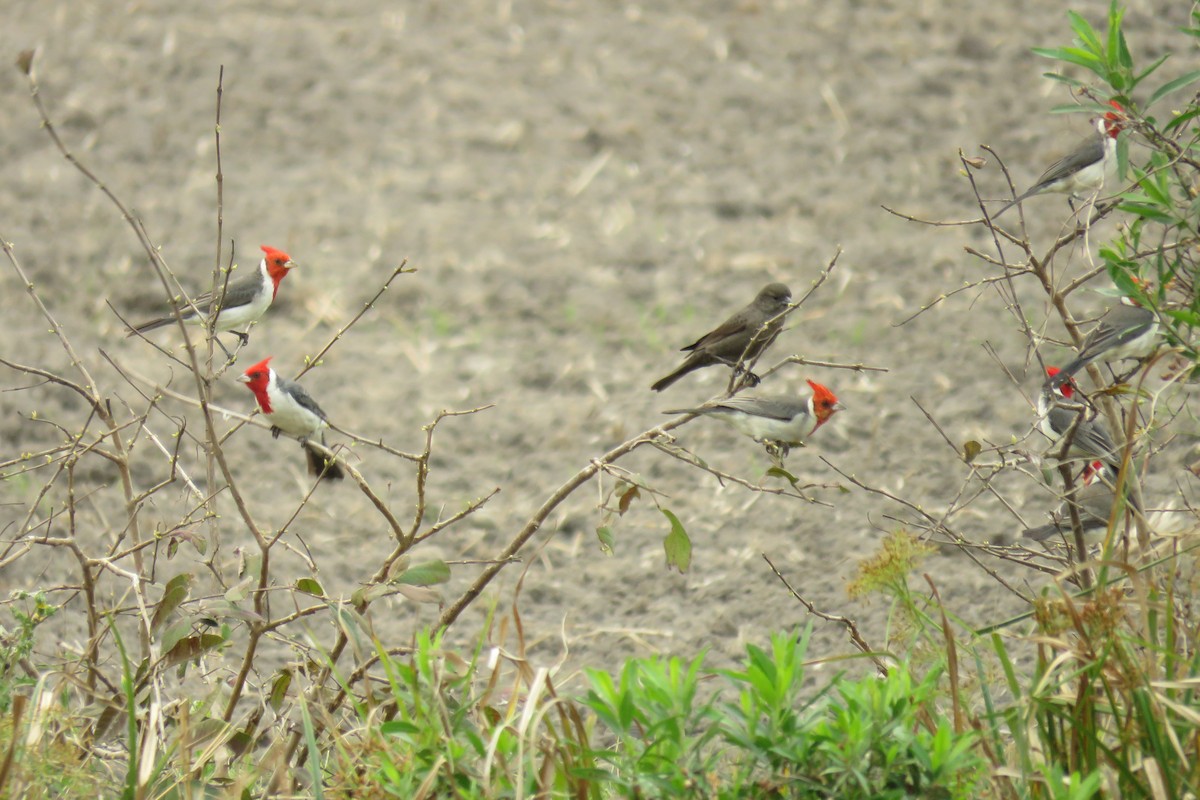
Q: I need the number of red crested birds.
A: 7